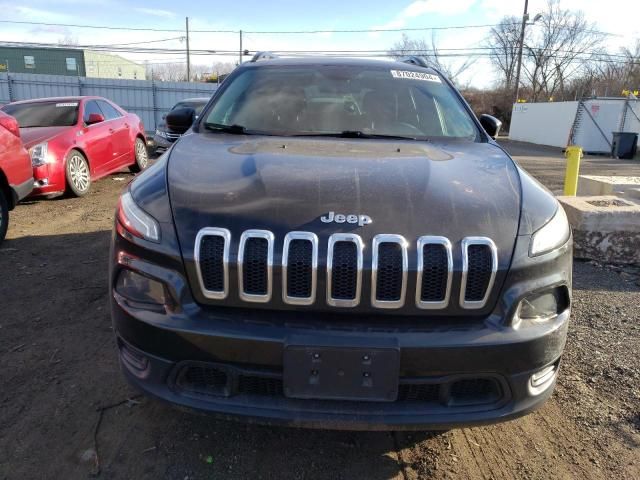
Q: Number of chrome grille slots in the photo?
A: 7